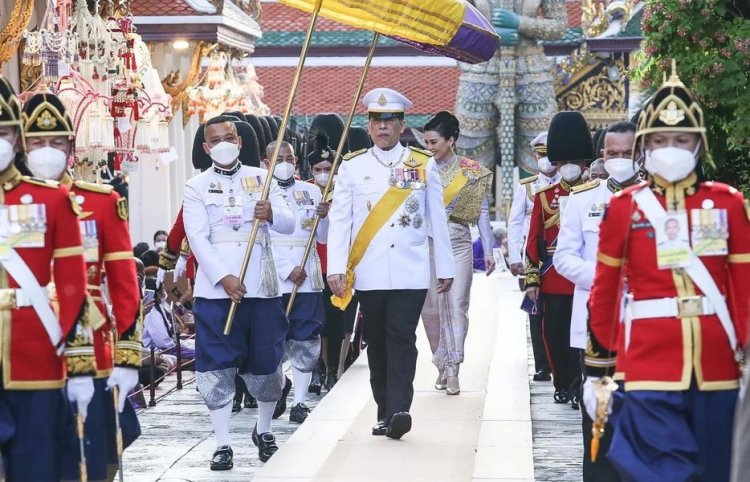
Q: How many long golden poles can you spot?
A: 2